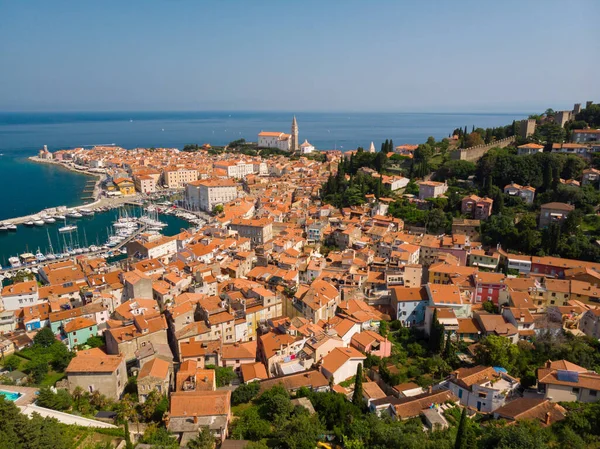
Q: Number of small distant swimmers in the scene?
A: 0